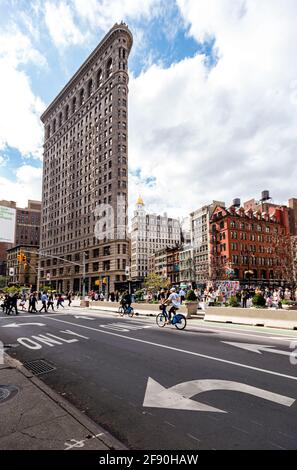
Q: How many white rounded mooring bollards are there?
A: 0